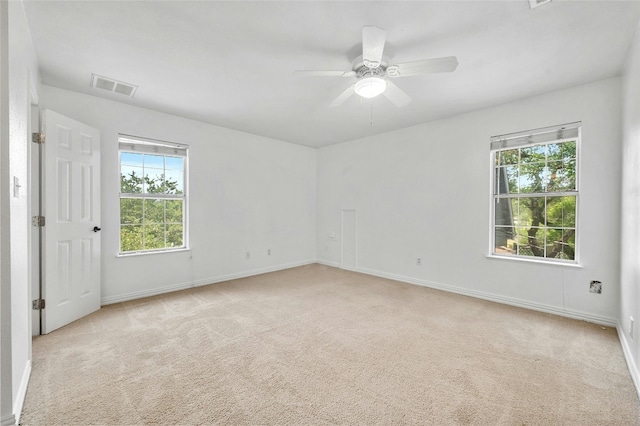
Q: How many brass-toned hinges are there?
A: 3